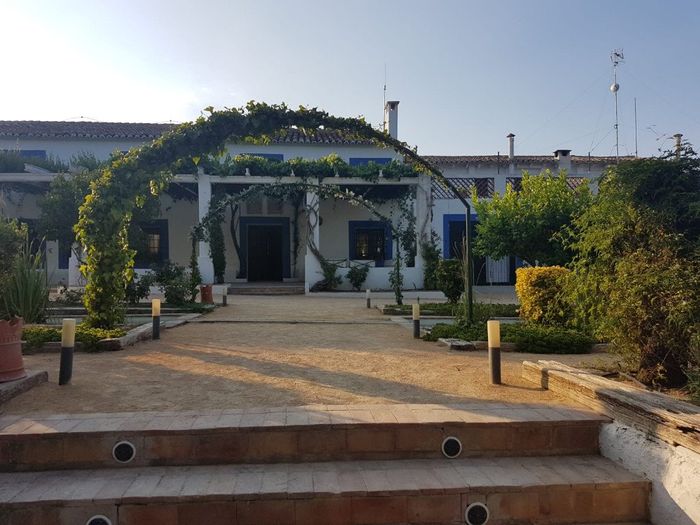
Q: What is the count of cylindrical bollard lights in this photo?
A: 6